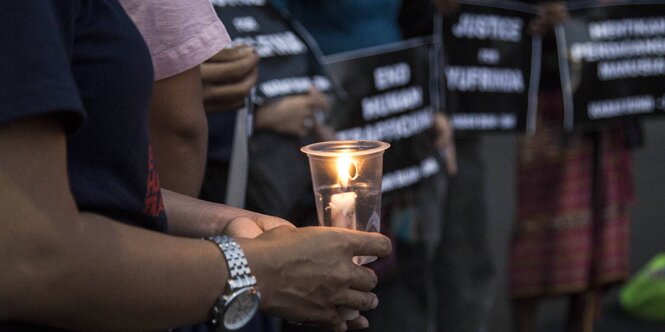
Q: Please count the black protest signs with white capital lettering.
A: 4